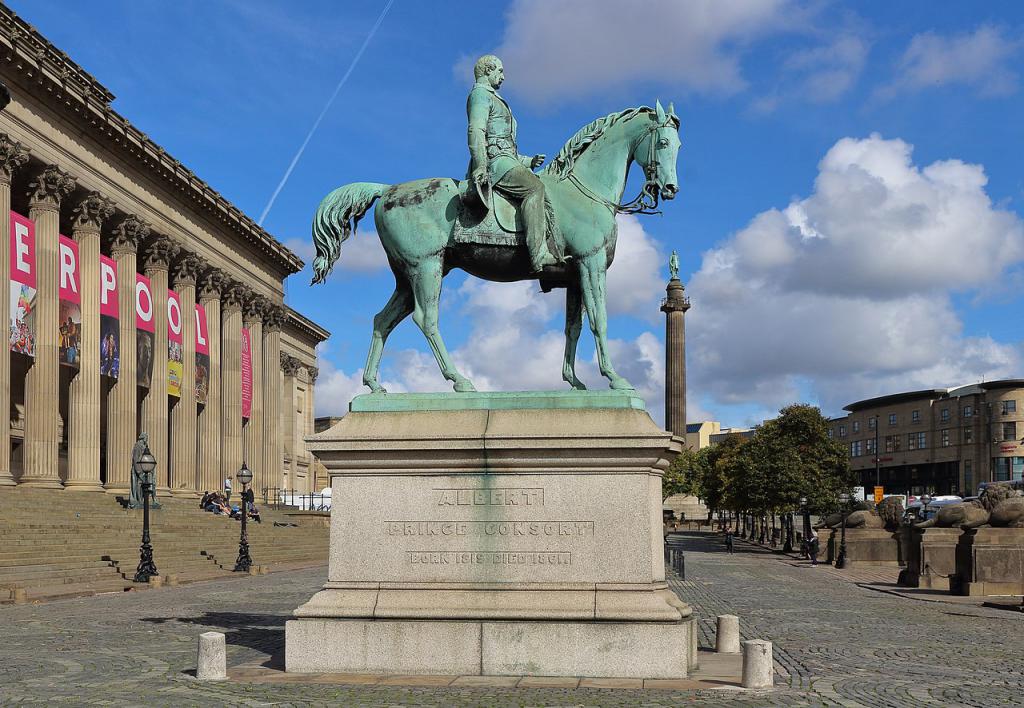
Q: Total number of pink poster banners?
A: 7